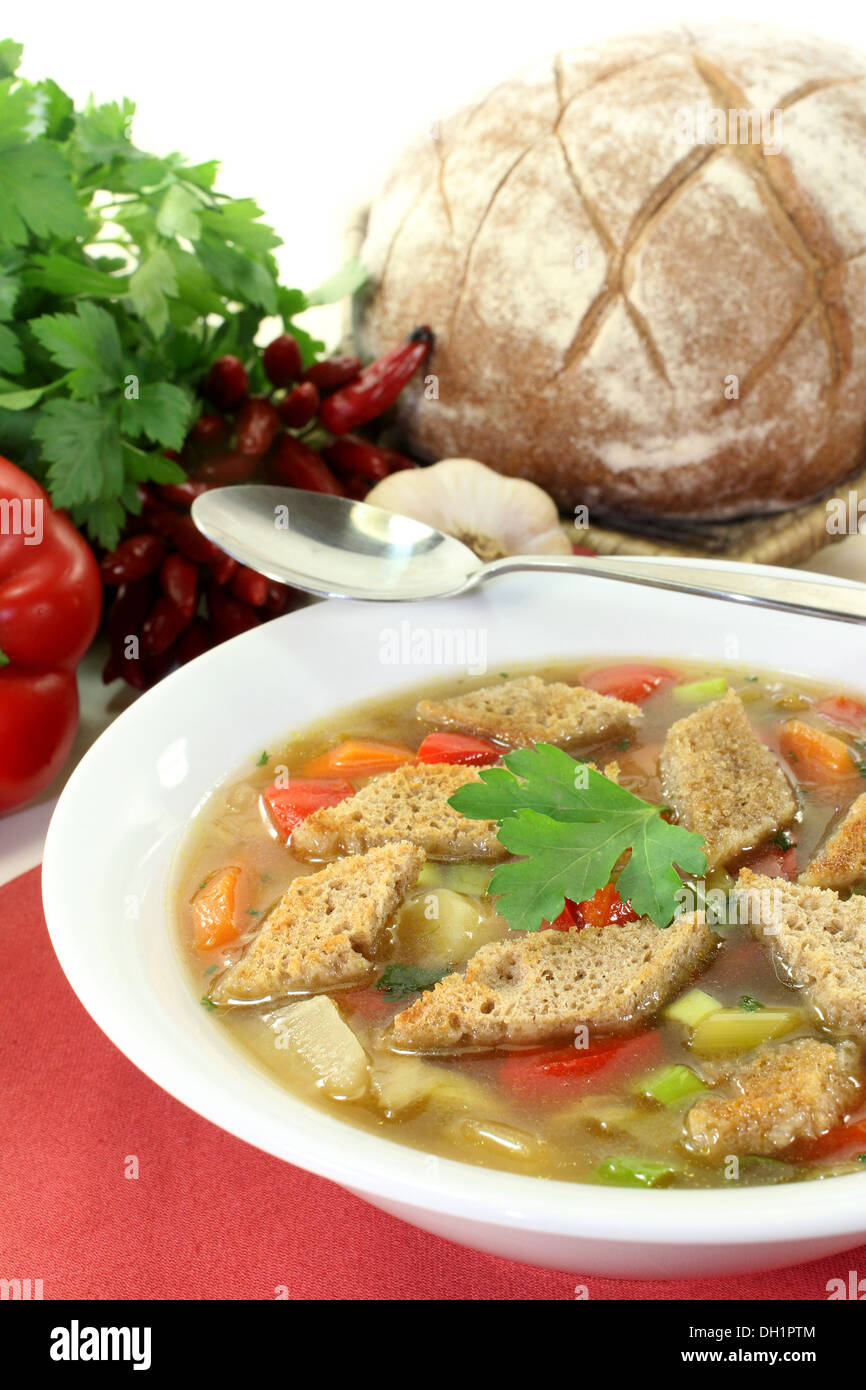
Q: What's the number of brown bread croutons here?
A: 8